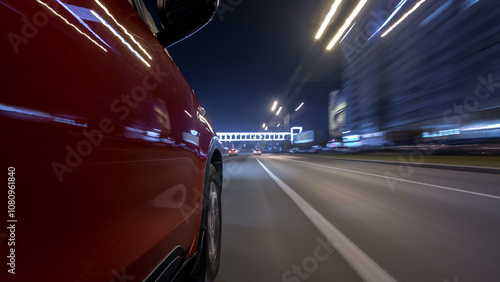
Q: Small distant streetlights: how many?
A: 6